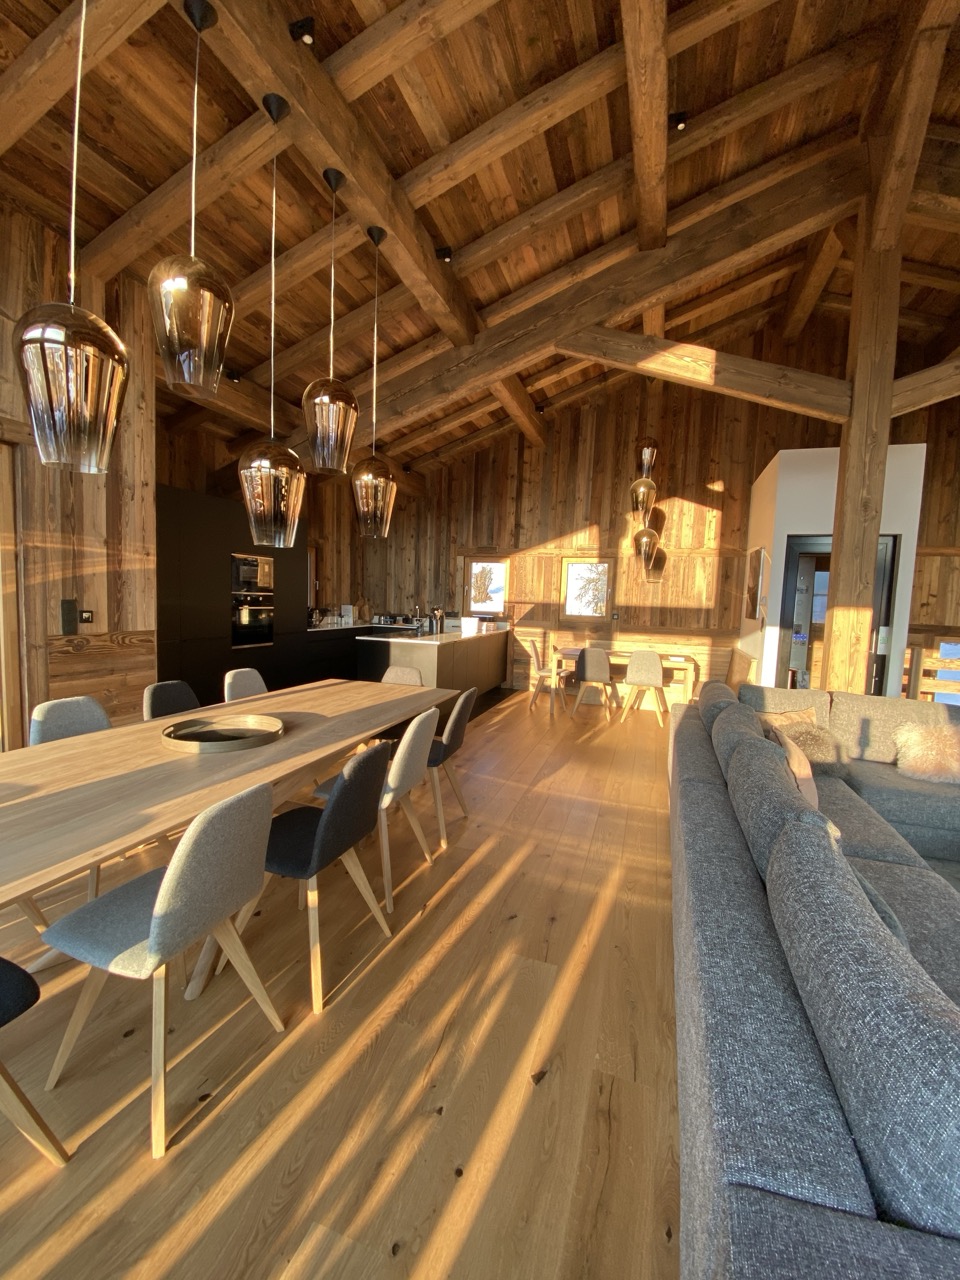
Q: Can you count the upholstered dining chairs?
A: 12